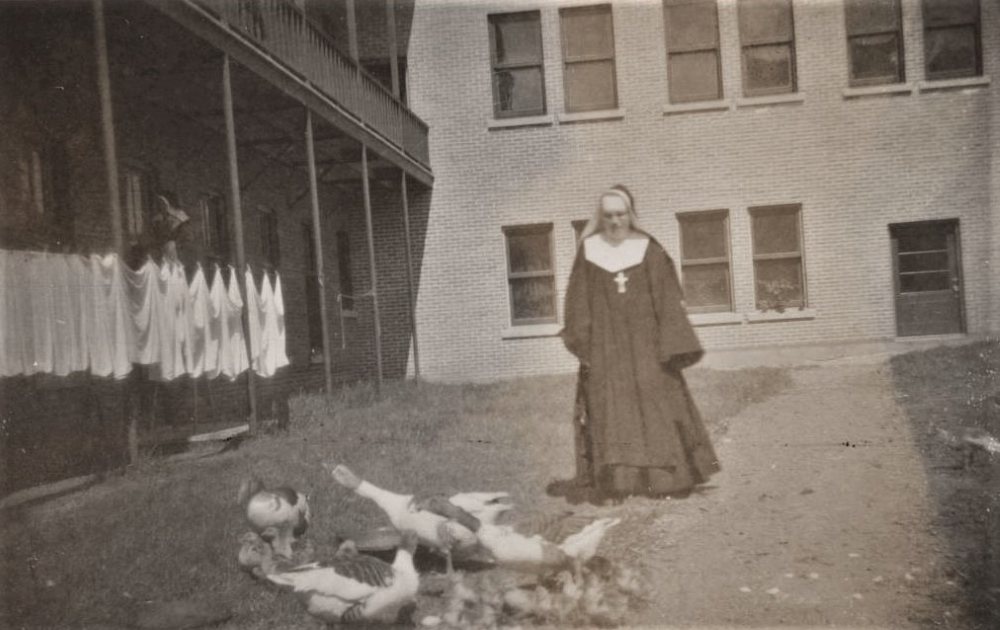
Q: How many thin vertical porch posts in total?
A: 5